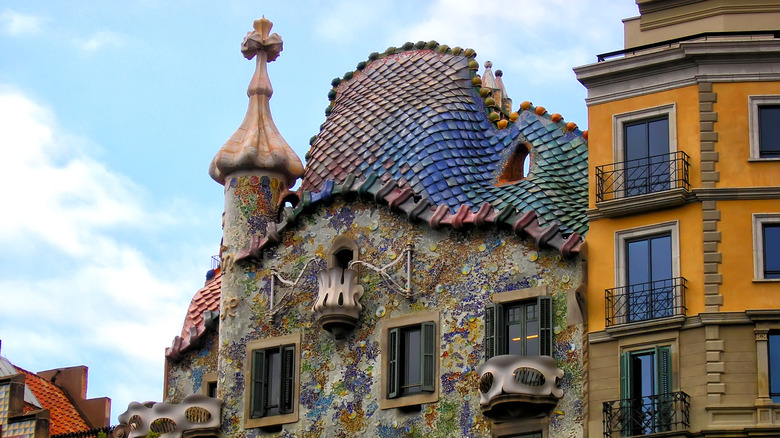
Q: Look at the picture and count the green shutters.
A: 8